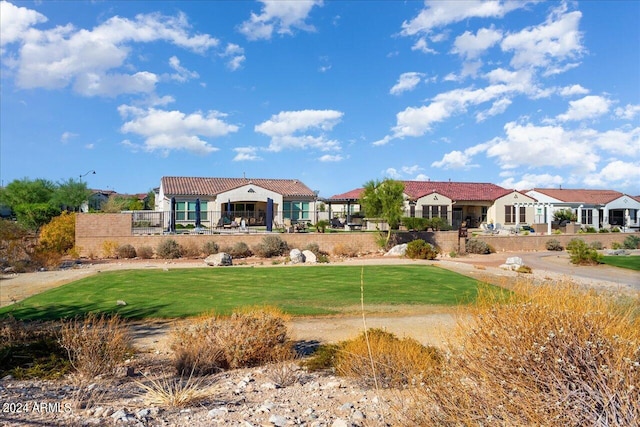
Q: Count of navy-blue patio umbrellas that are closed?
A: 4